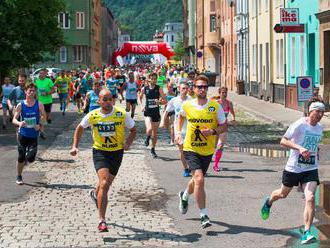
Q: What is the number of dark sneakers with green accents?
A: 2